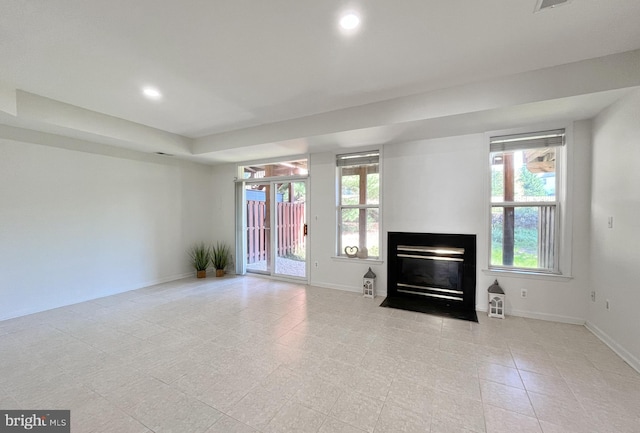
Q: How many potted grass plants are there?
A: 2